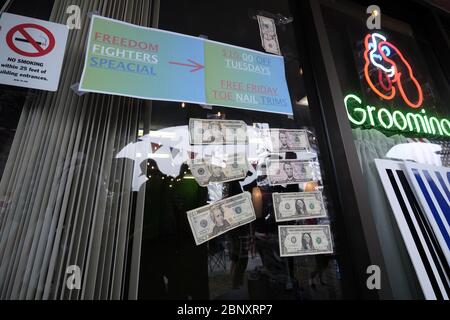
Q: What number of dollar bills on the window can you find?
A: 8